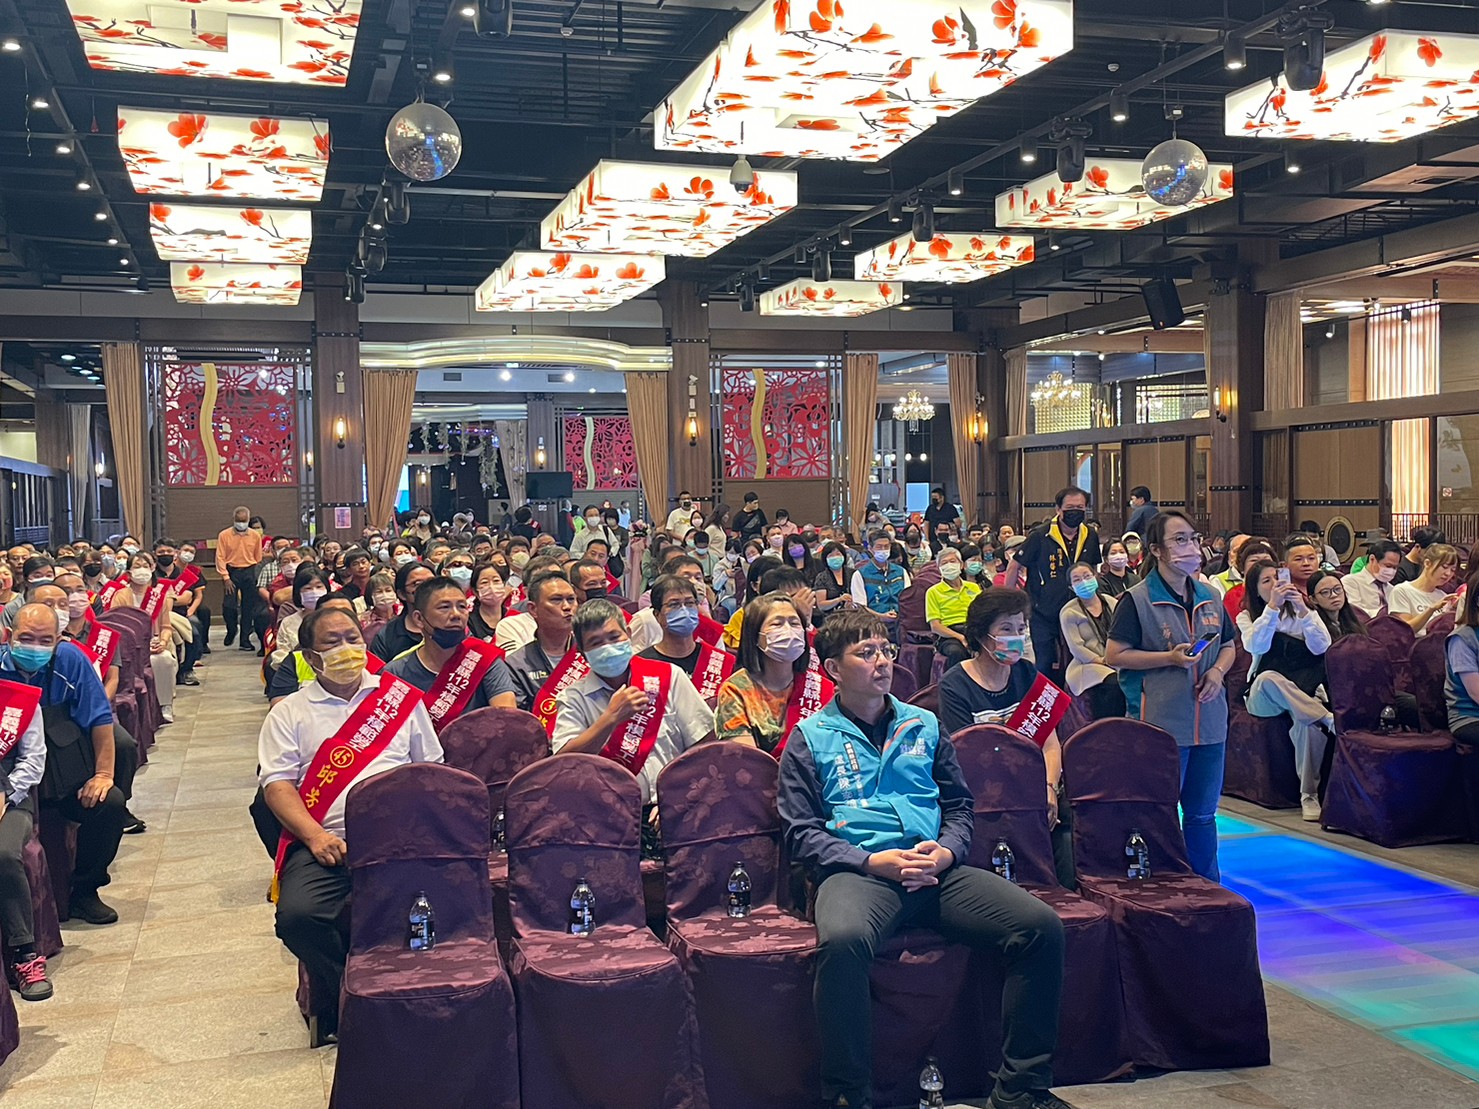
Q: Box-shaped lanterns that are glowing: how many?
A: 11